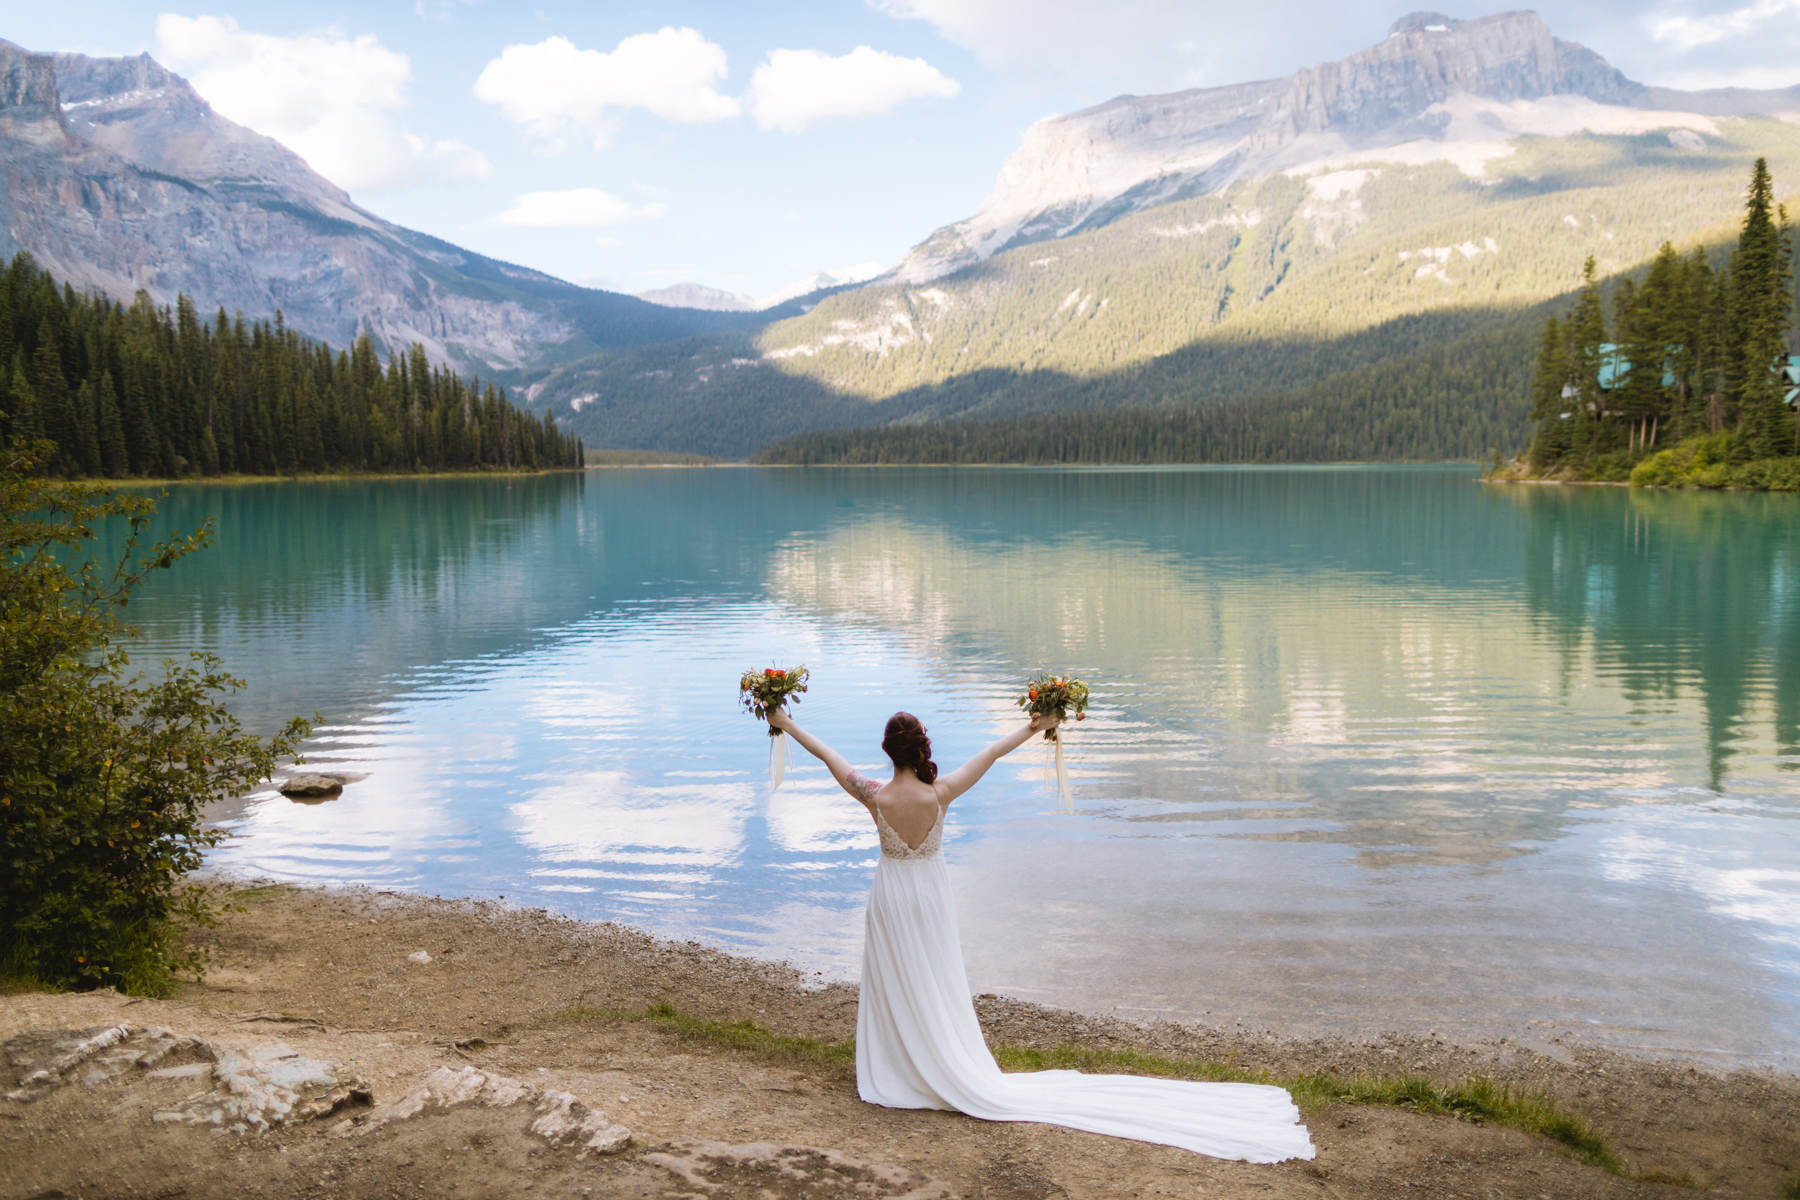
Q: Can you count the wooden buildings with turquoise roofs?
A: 2